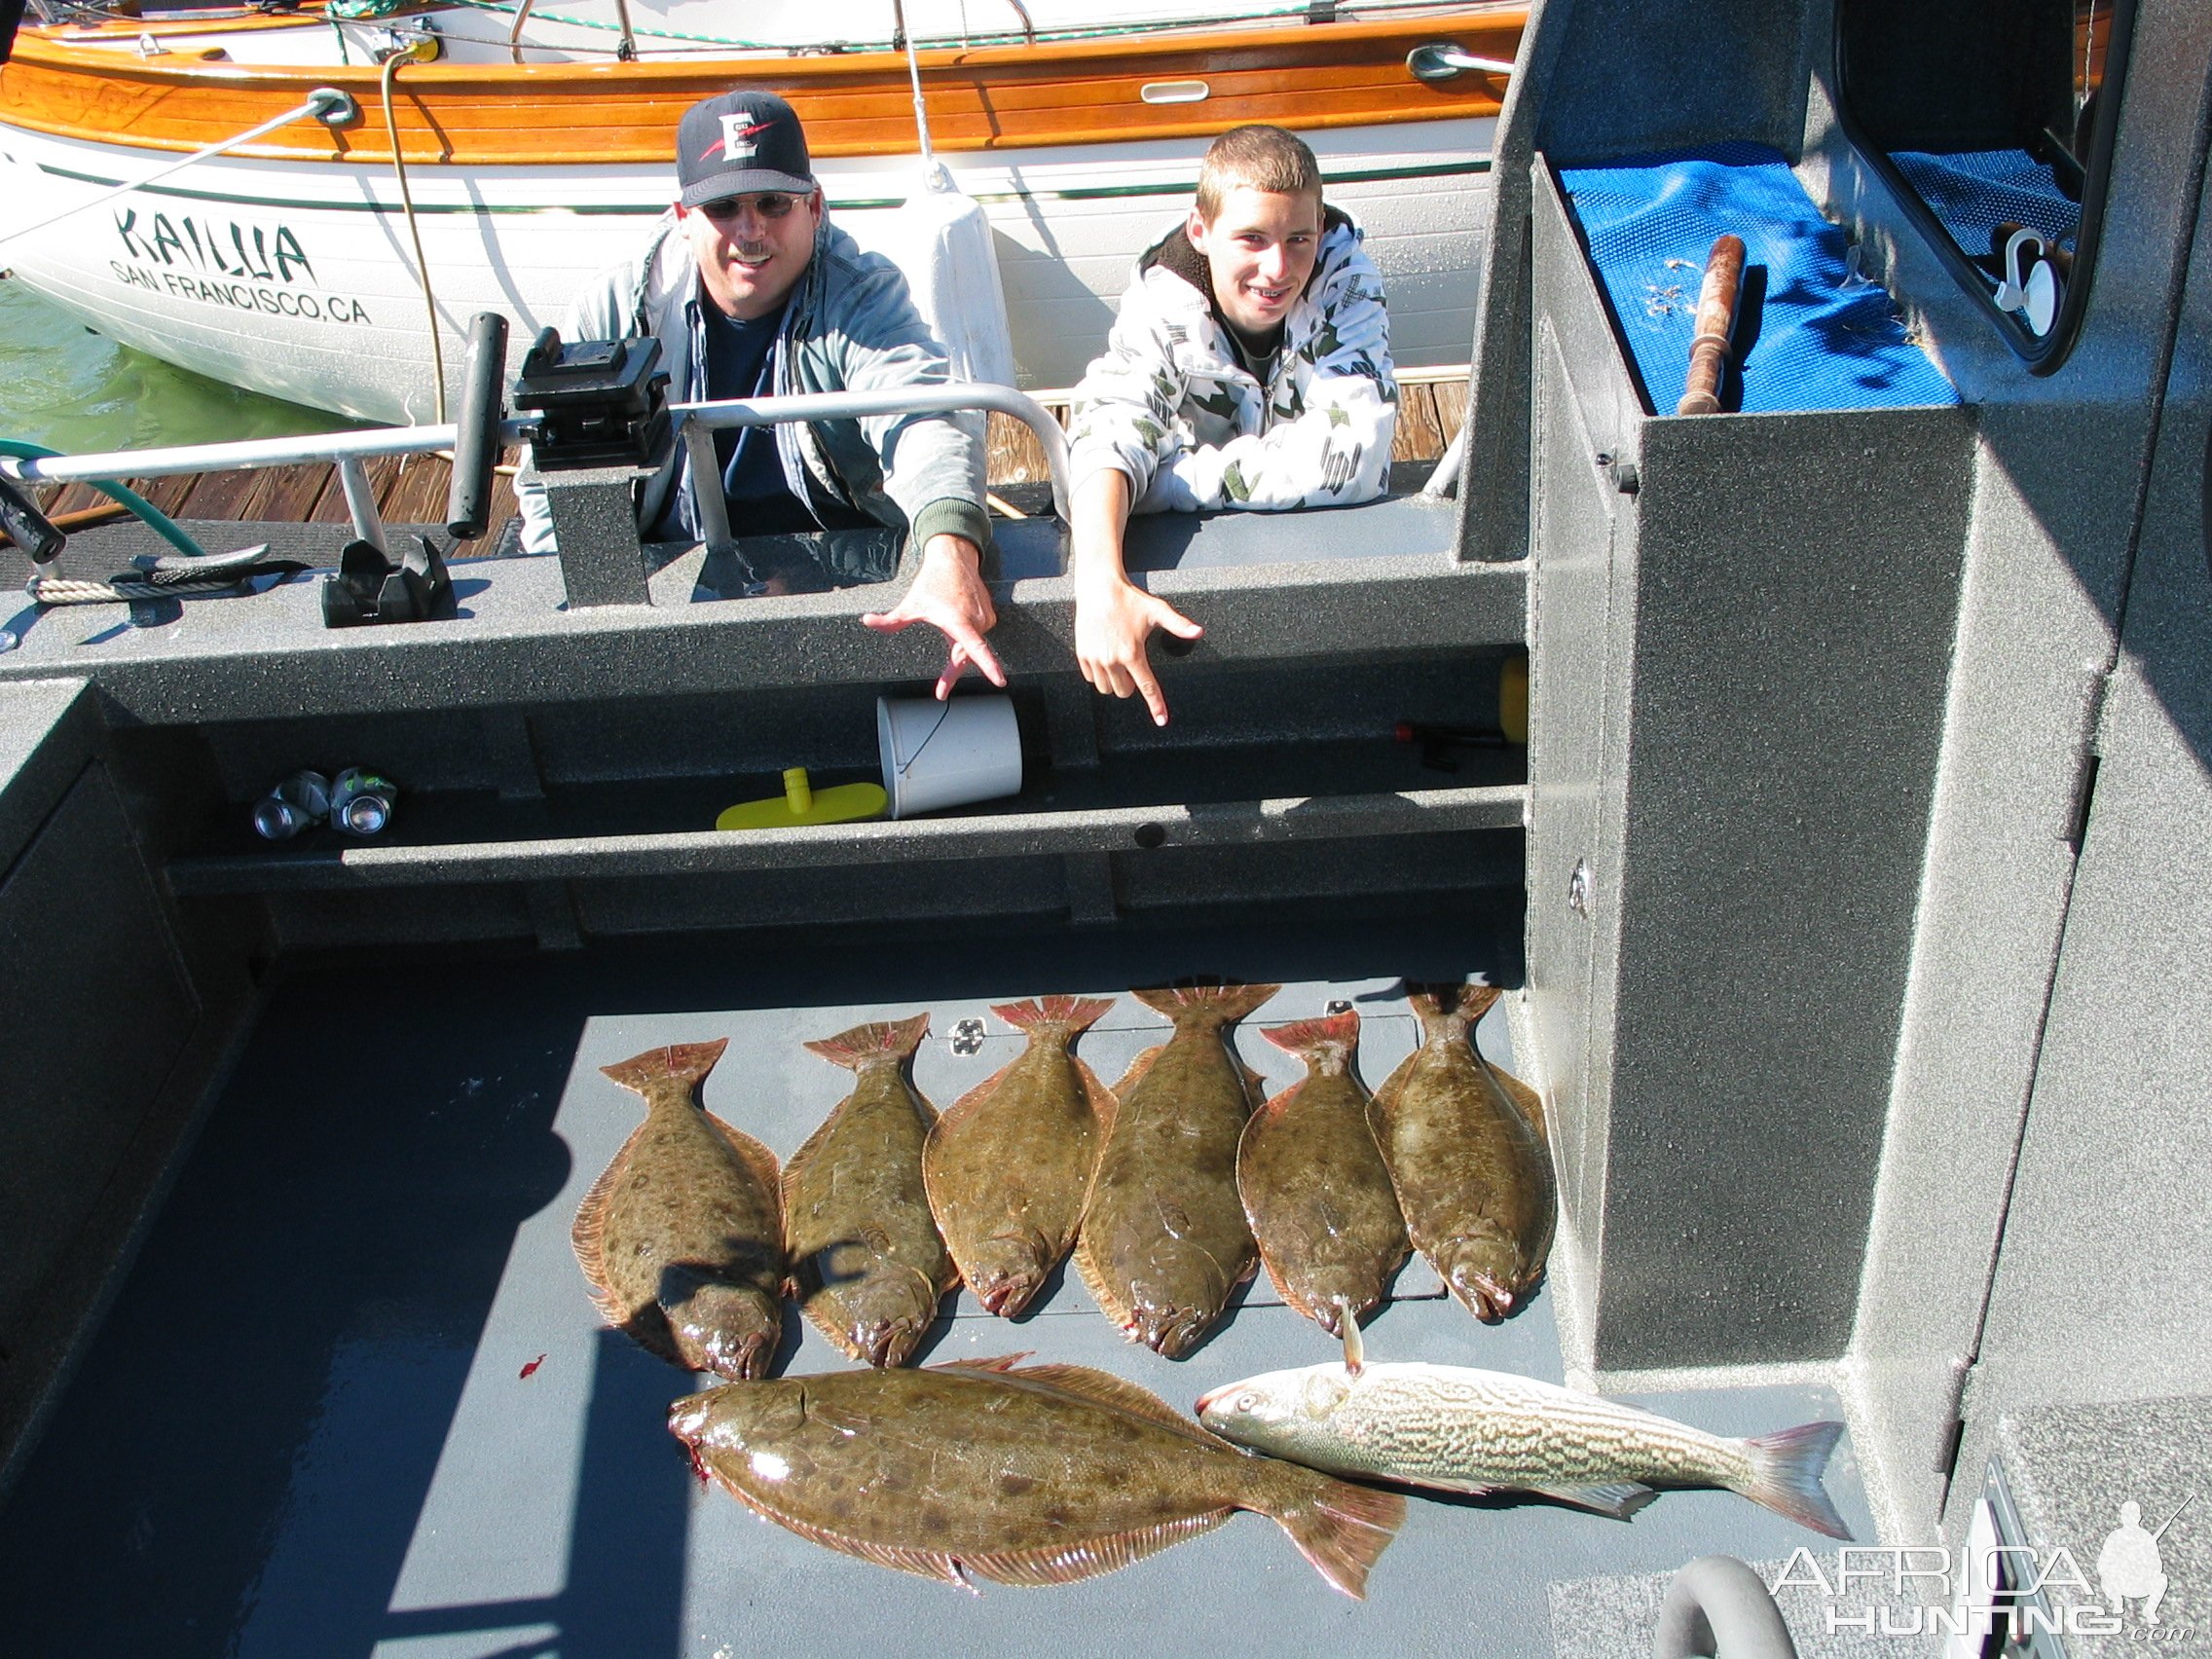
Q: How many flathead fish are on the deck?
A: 7